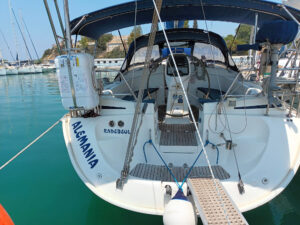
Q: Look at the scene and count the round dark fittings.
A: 2